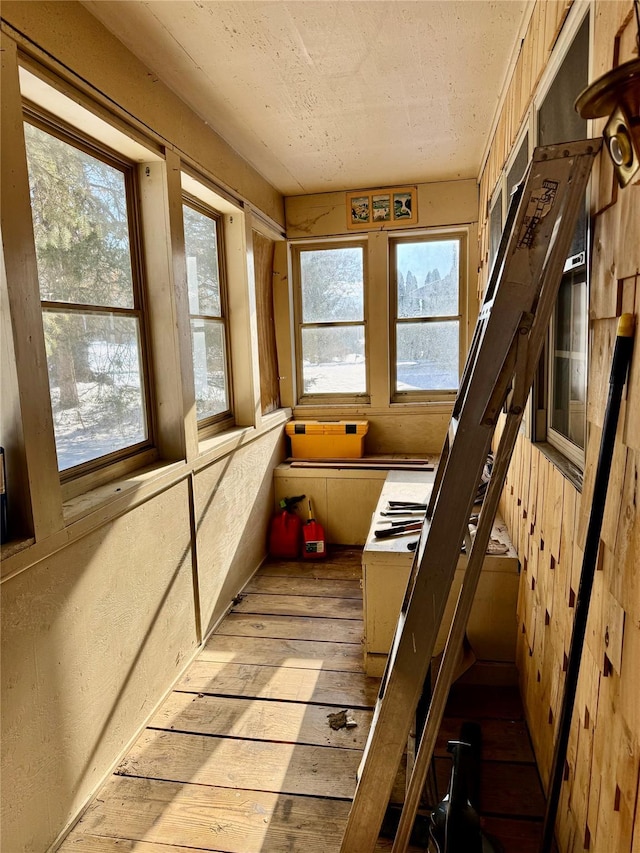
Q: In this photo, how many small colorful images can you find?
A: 3